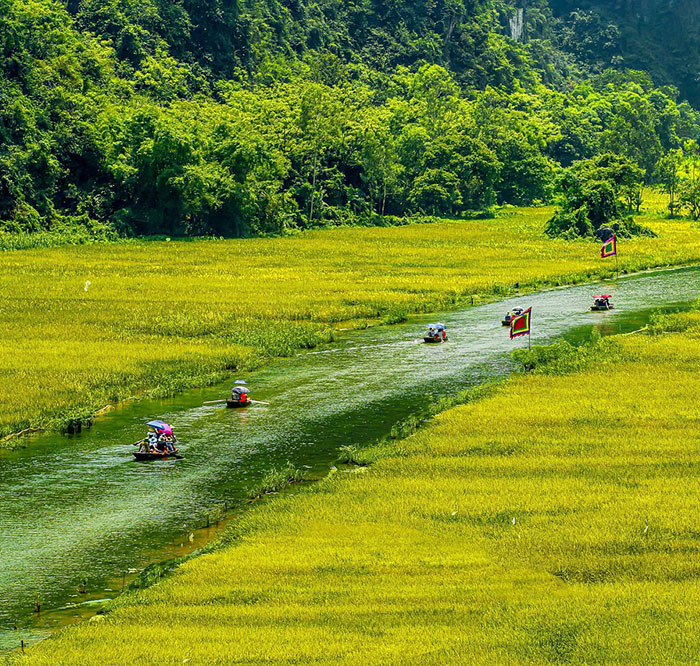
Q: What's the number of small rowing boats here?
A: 5